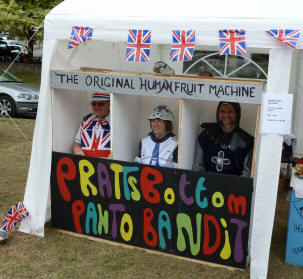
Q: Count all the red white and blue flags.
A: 6